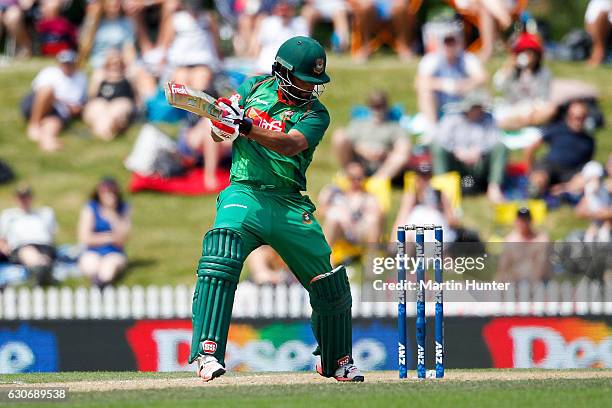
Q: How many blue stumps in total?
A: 3